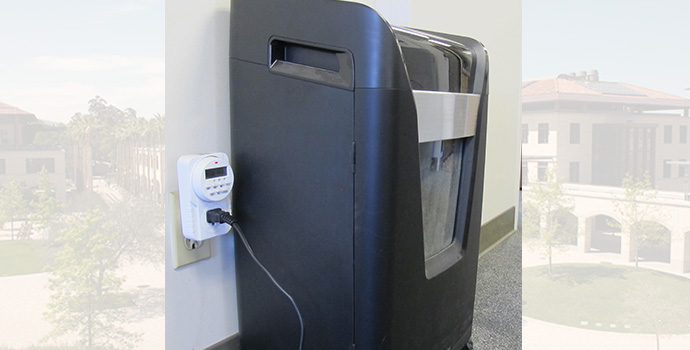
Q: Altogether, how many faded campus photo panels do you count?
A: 2